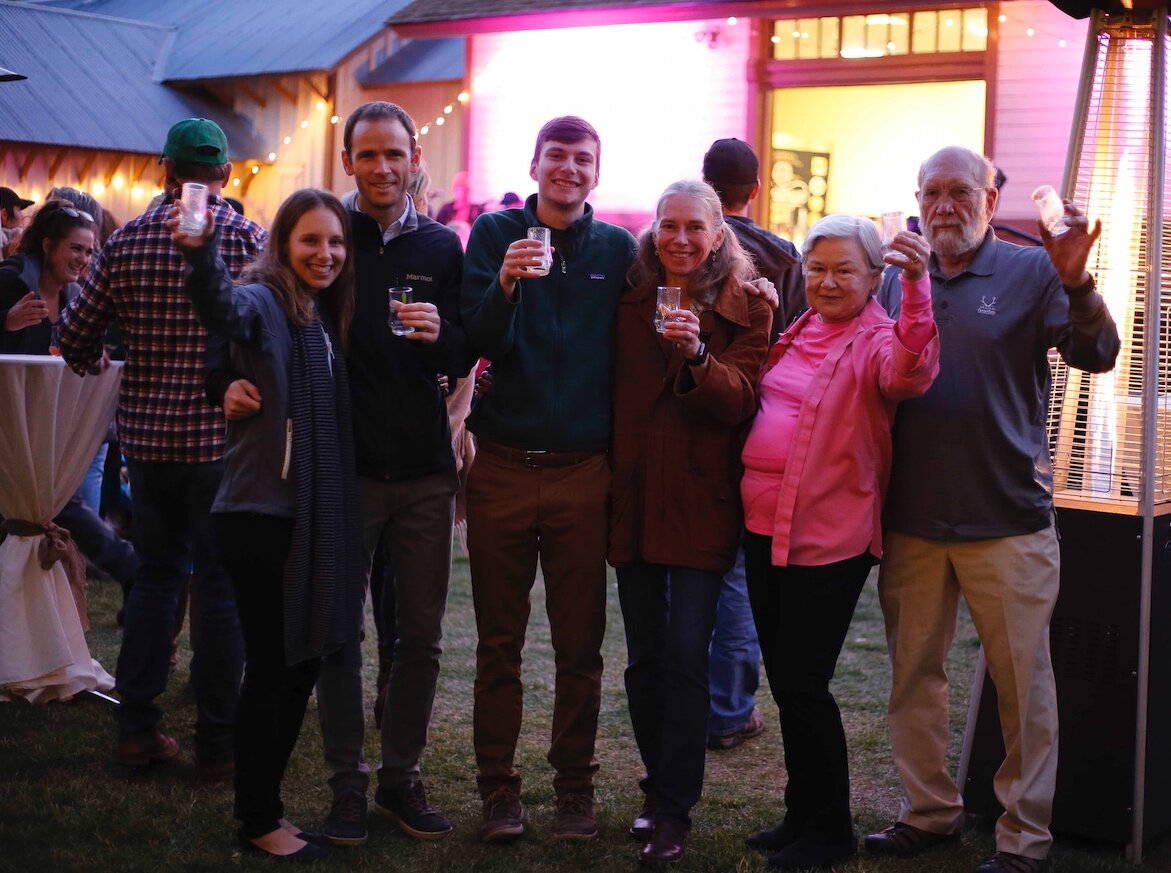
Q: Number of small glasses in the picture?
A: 6